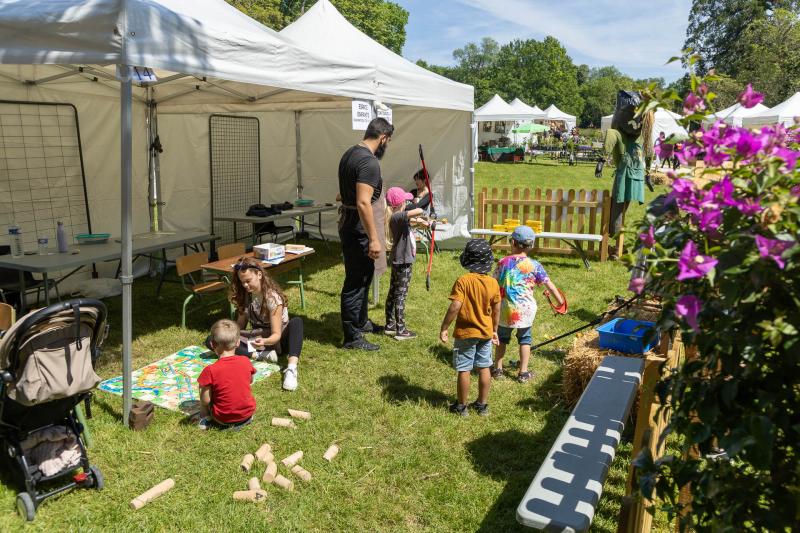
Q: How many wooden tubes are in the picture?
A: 13